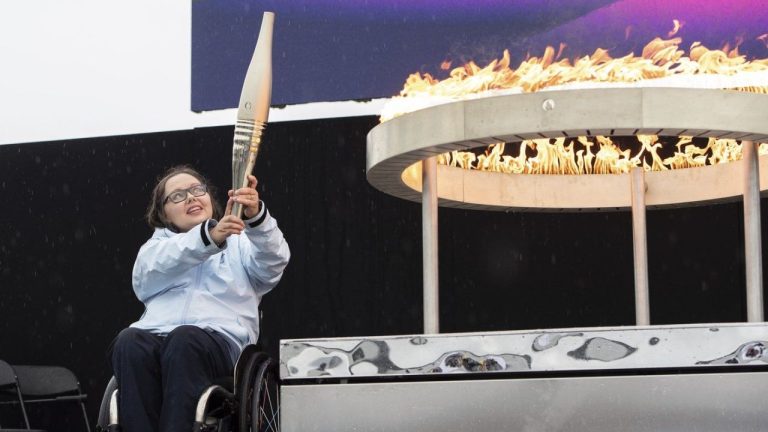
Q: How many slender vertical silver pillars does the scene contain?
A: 3